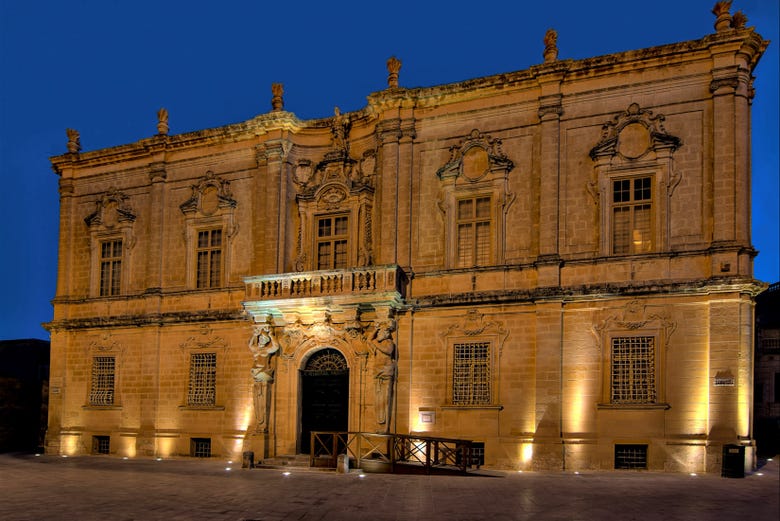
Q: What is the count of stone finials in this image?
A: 7